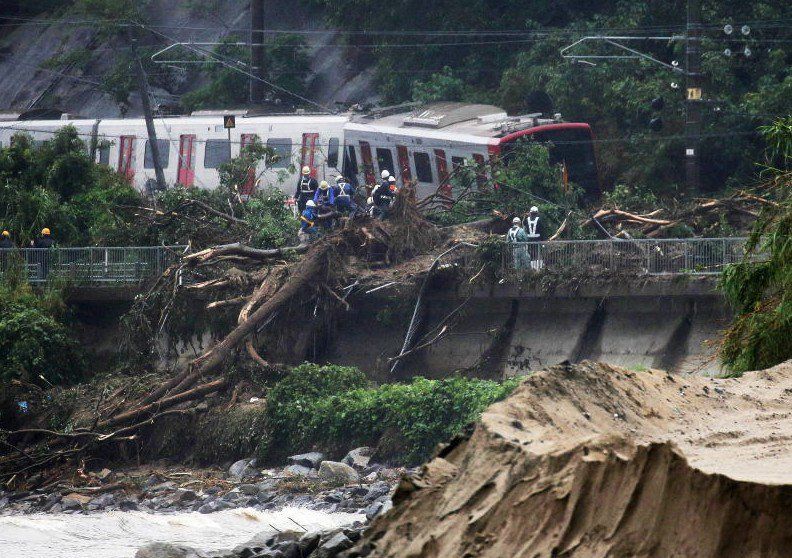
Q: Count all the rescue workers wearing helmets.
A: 11